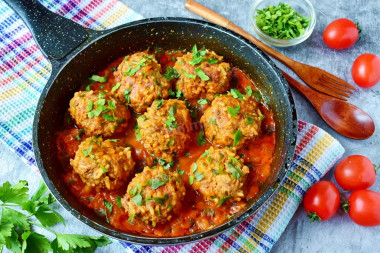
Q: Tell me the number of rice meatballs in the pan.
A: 8